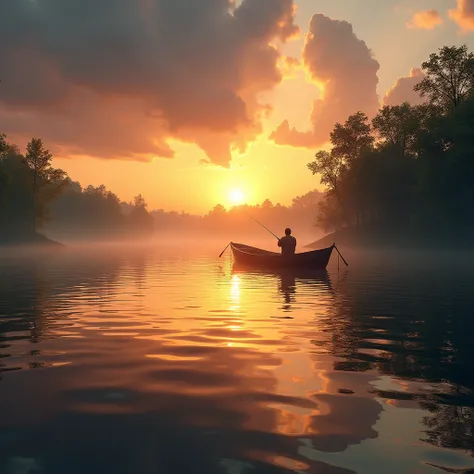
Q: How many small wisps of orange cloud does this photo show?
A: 2